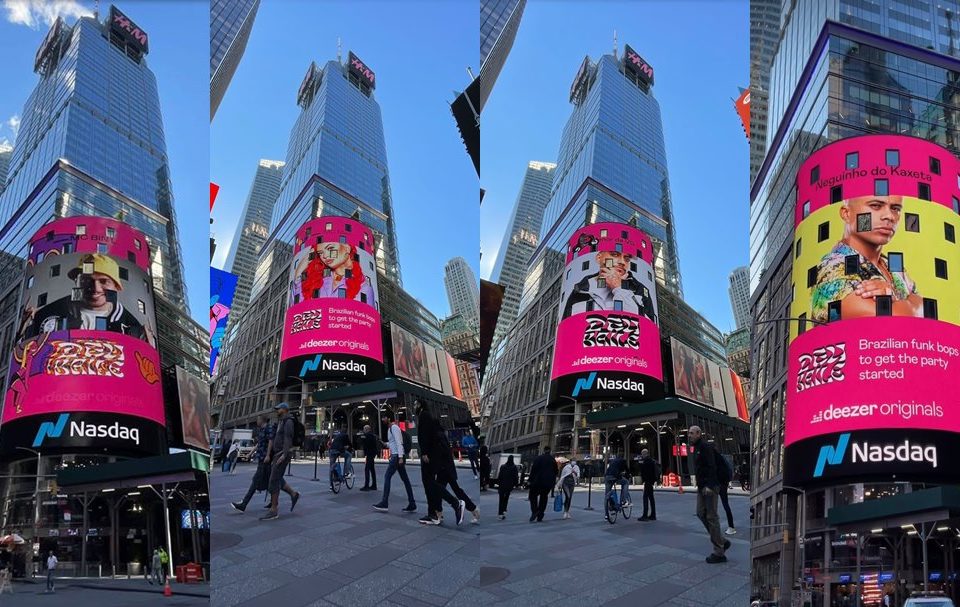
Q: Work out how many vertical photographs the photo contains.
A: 4